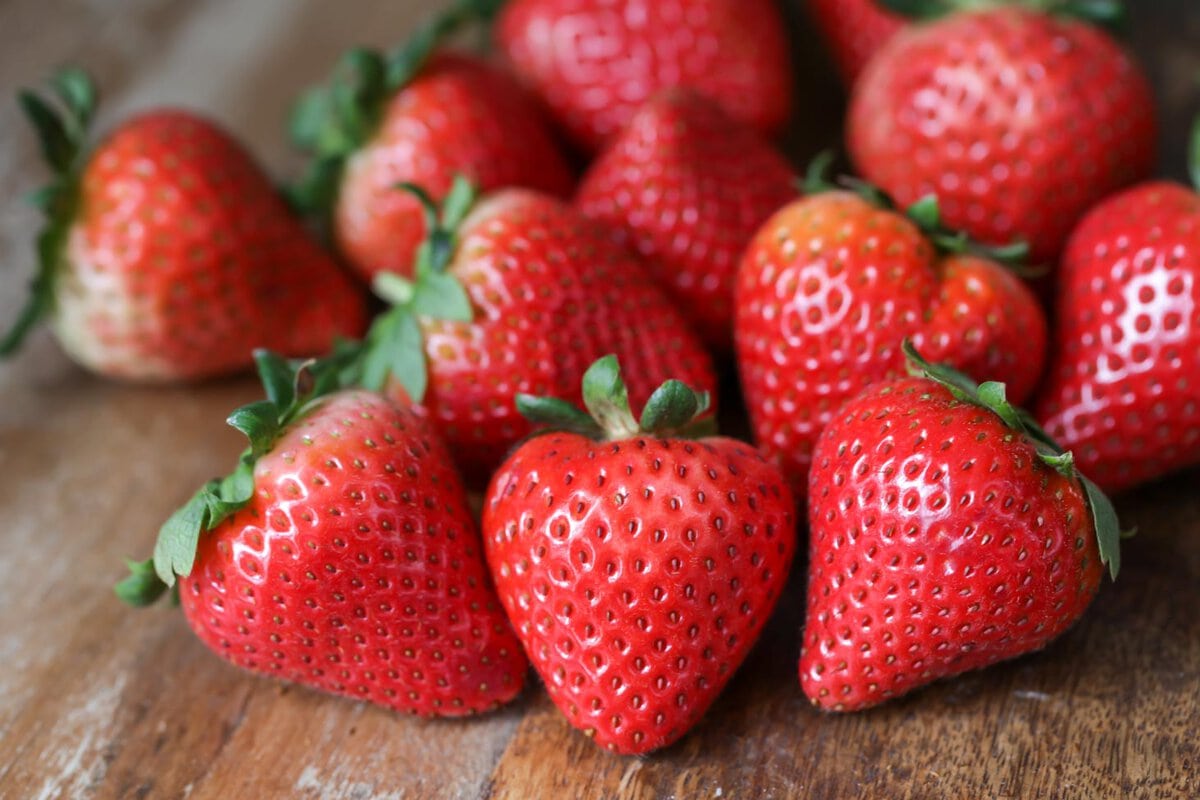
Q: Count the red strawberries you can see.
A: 12